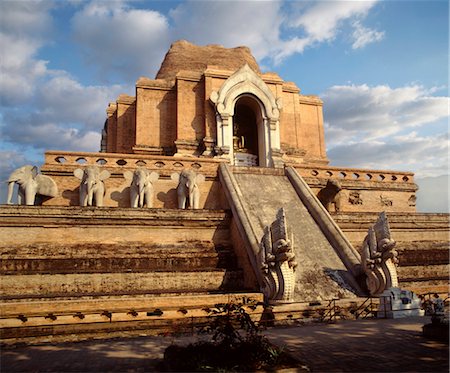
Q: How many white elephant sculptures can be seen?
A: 4